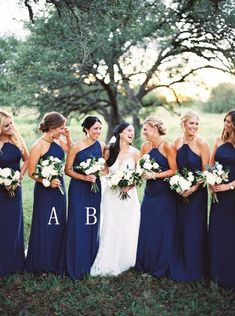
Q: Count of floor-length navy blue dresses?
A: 6